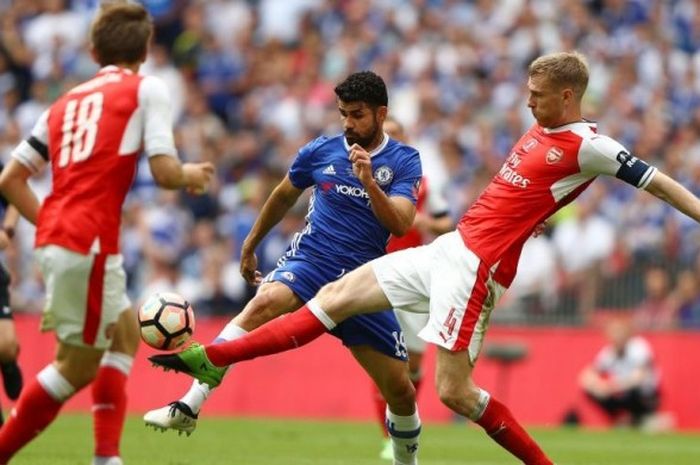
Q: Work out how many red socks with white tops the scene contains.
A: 4